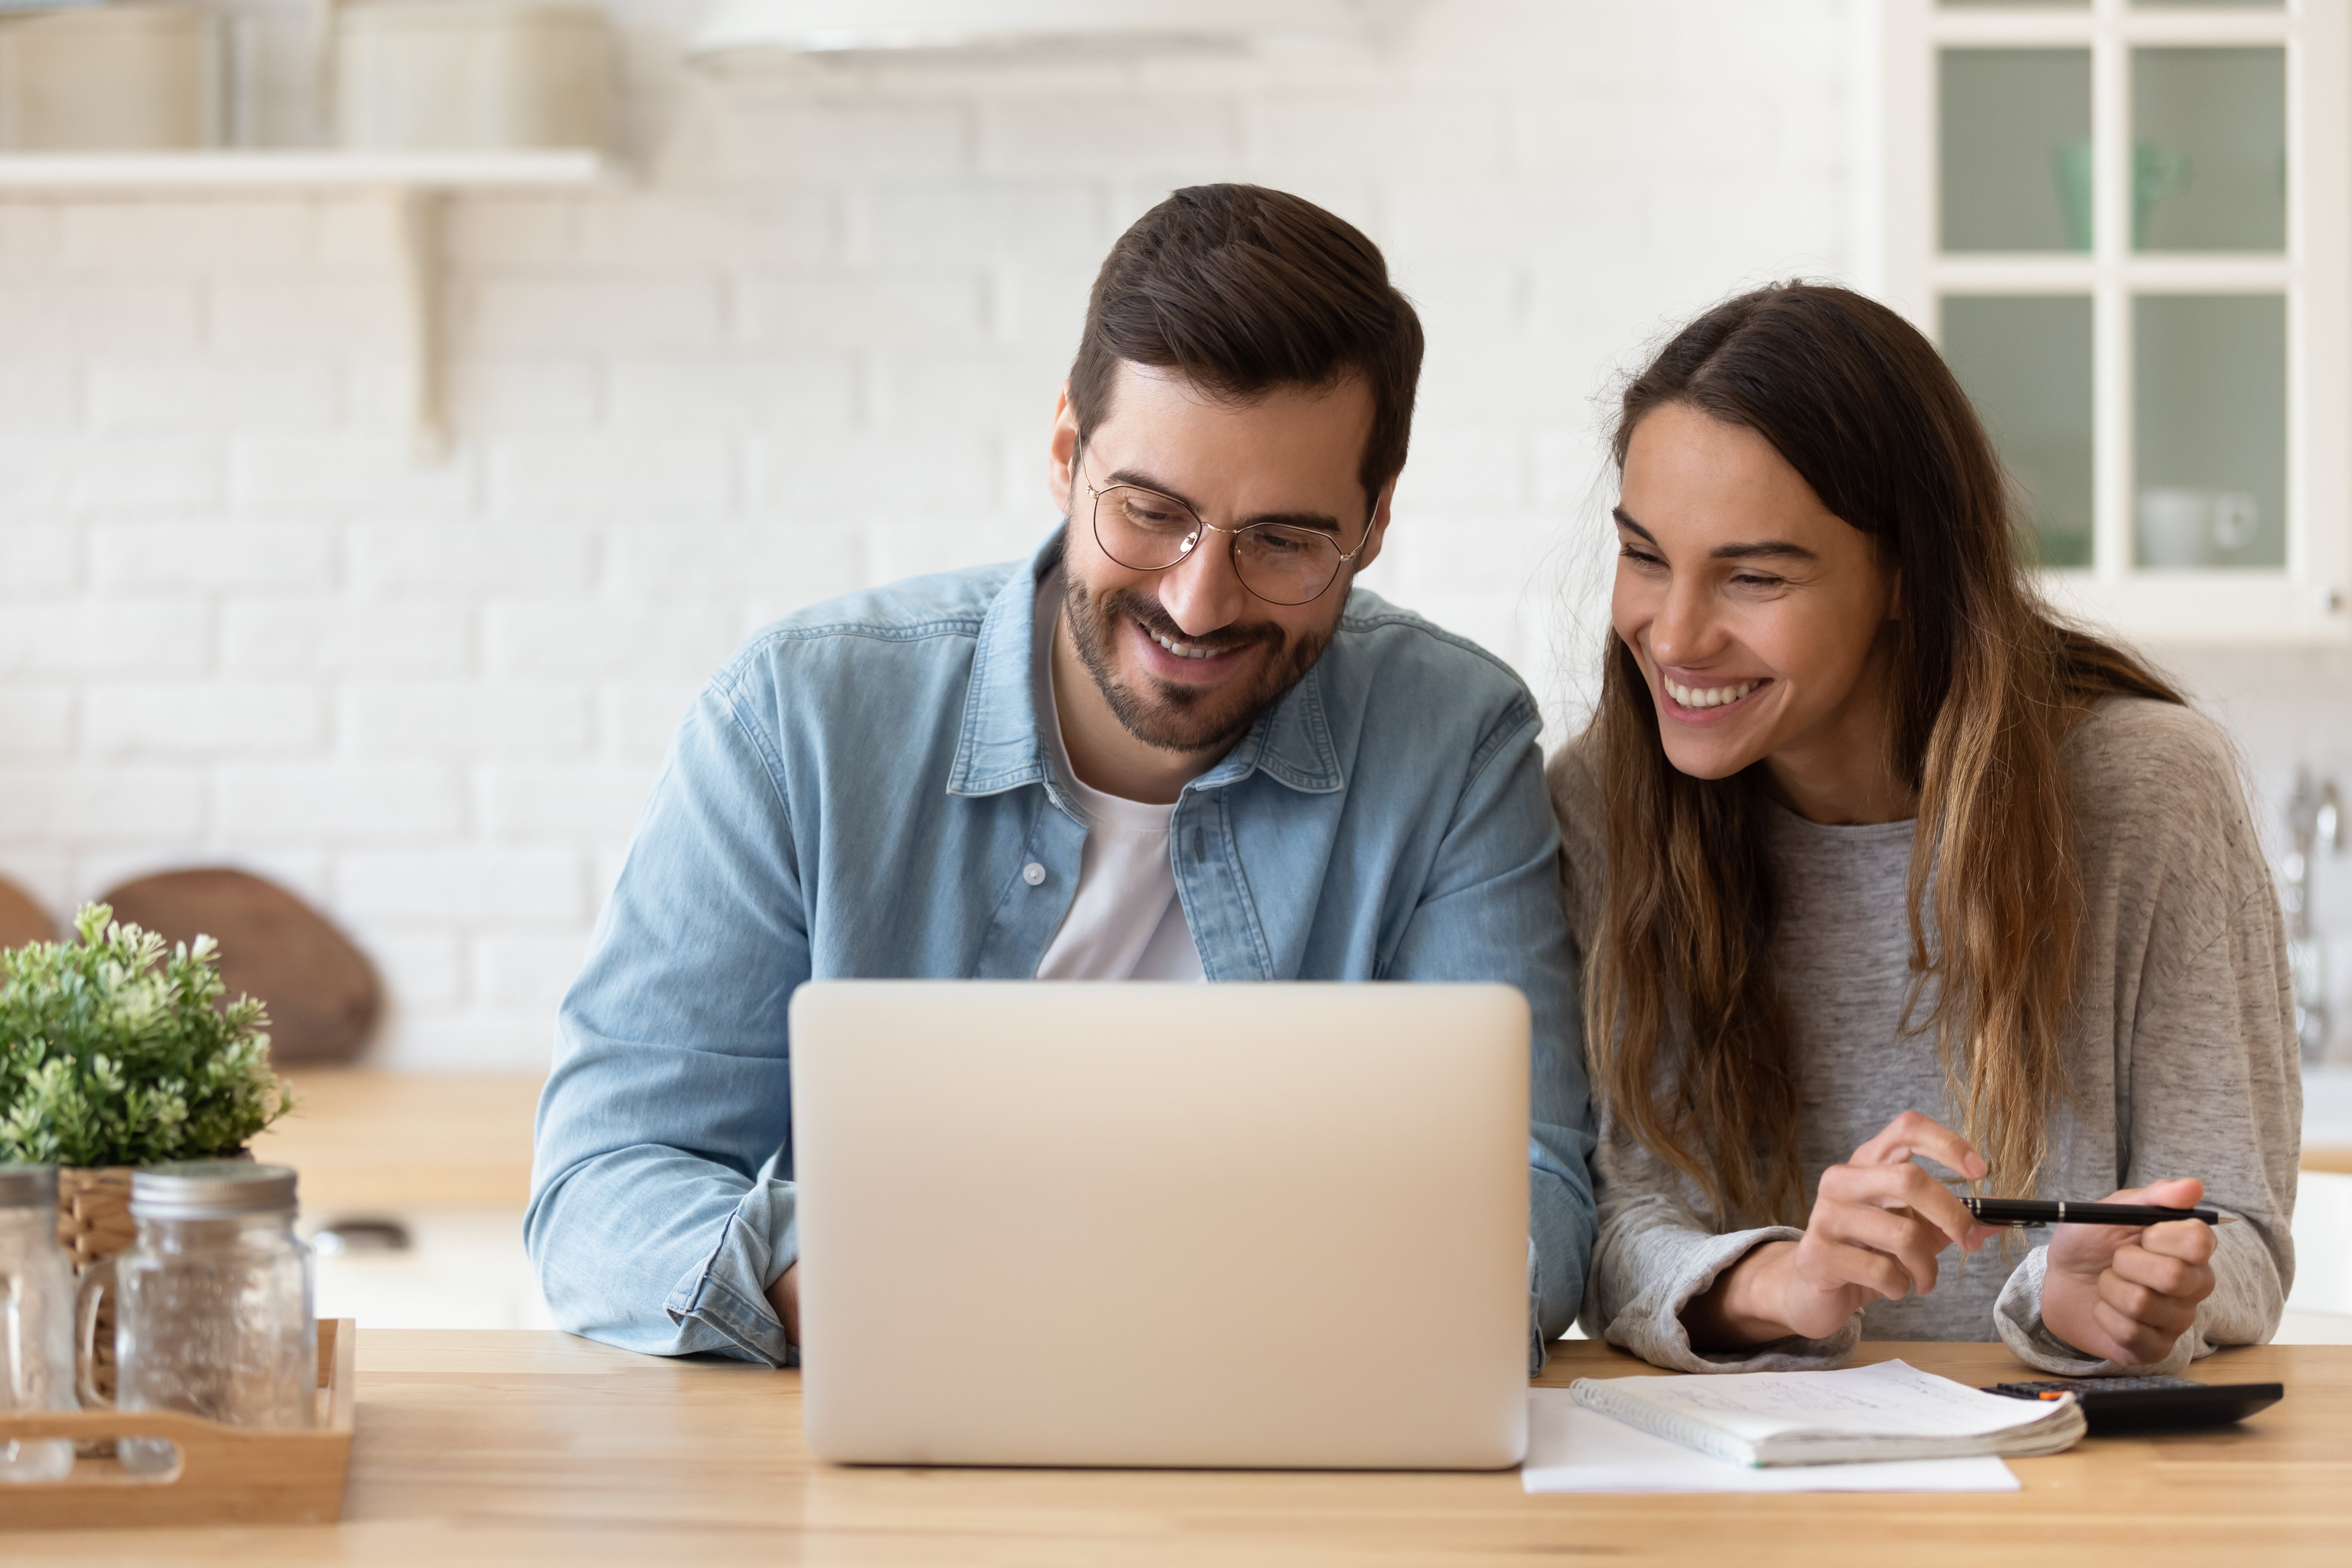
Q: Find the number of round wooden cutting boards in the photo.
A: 2